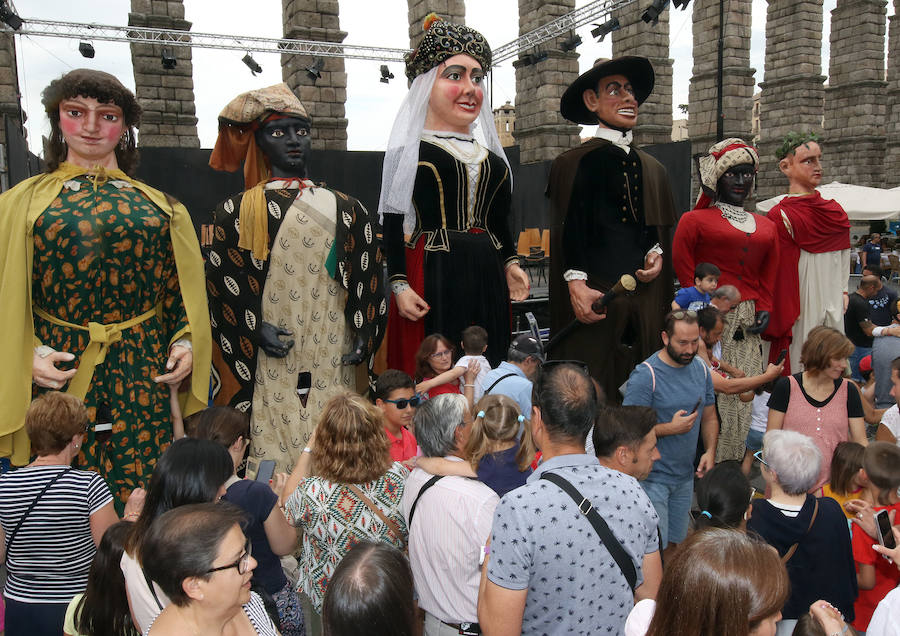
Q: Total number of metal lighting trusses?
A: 2